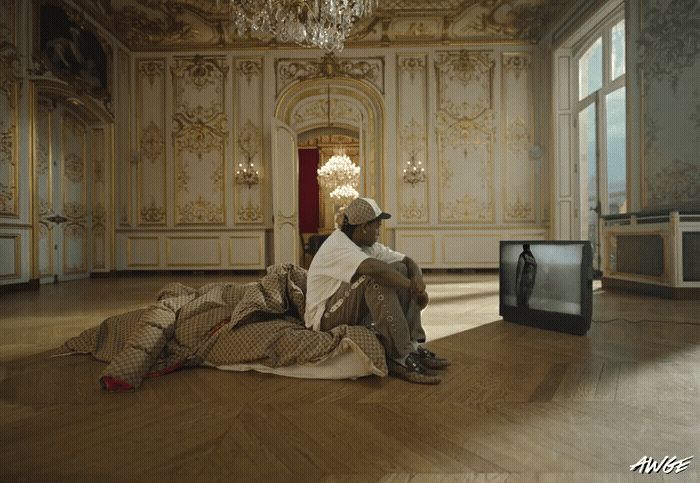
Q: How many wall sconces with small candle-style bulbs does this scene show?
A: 2